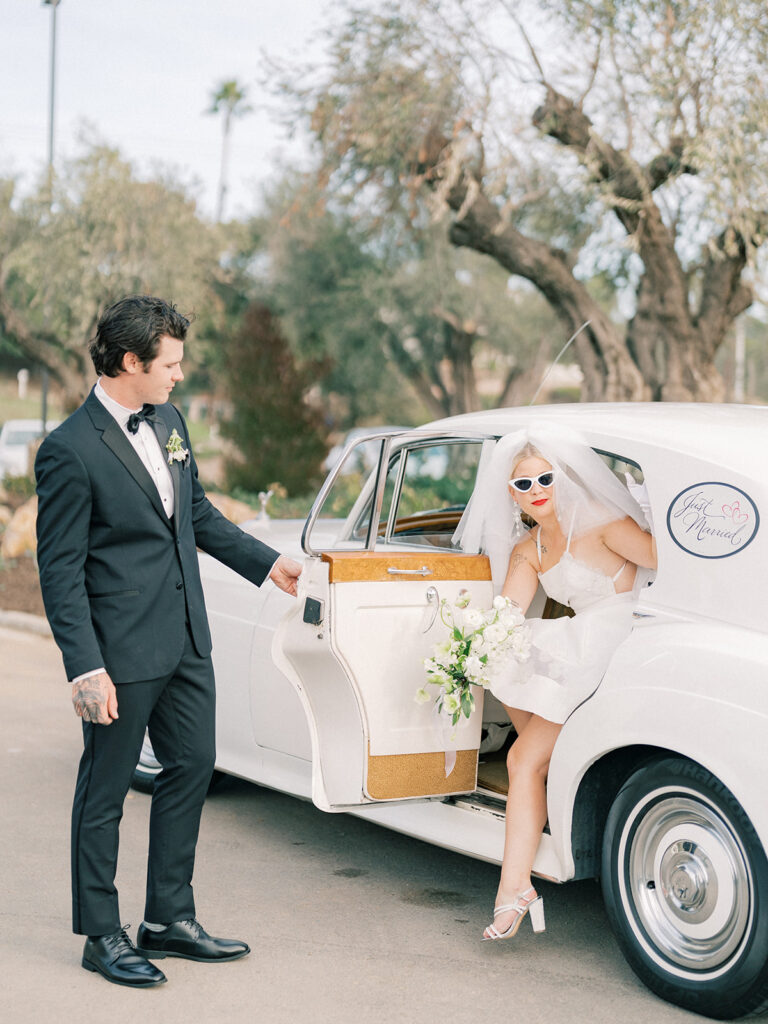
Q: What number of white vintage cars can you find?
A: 1